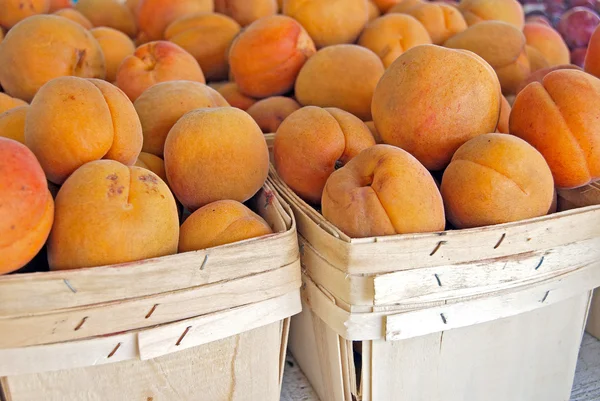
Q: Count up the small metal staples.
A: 12